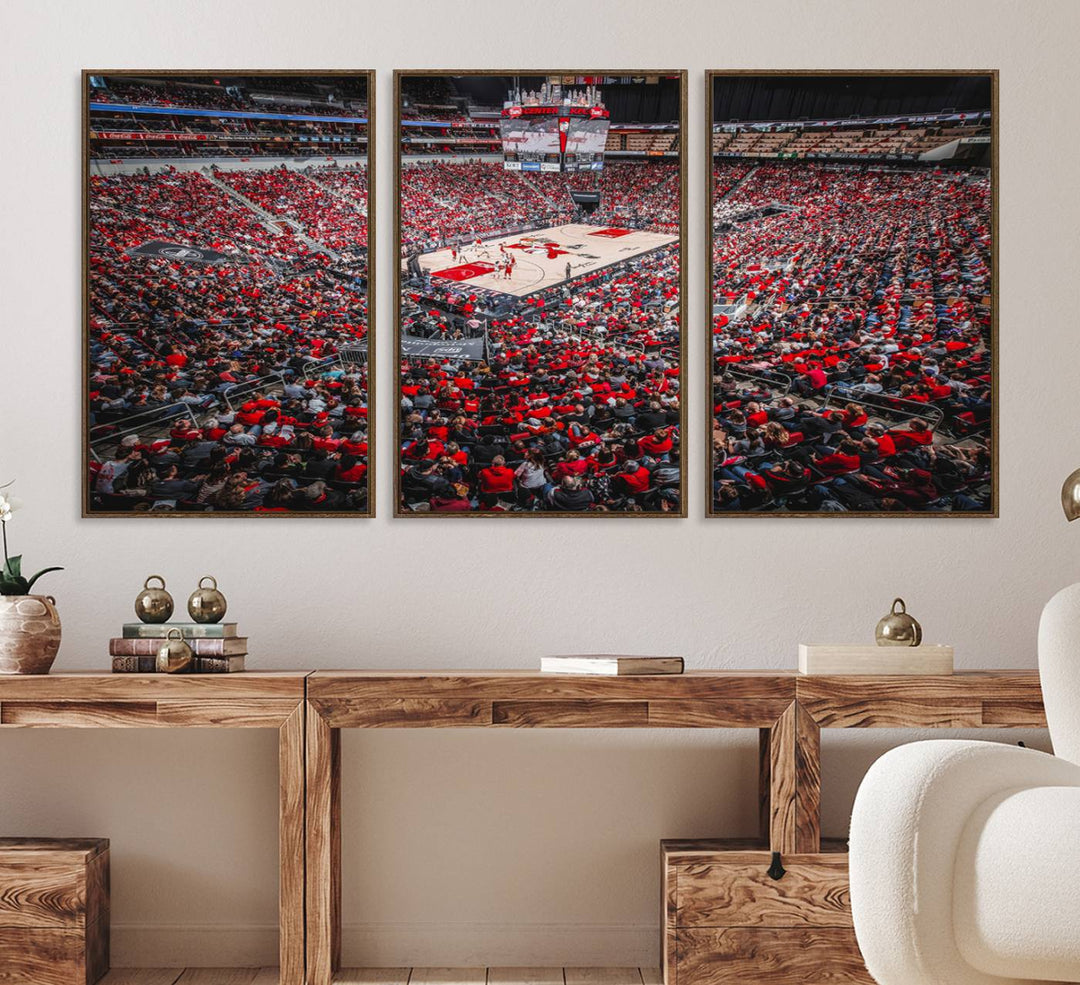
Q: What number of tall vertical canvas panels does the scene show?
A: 3